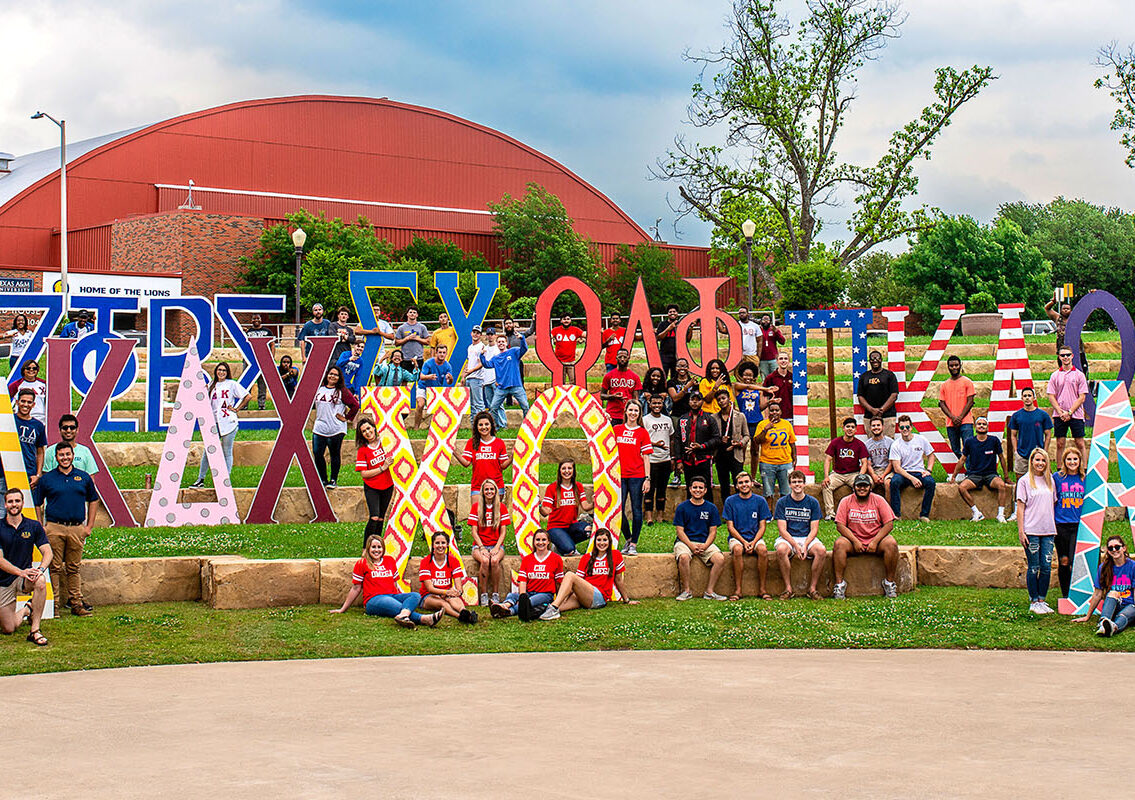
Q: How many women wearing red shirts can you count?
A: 9